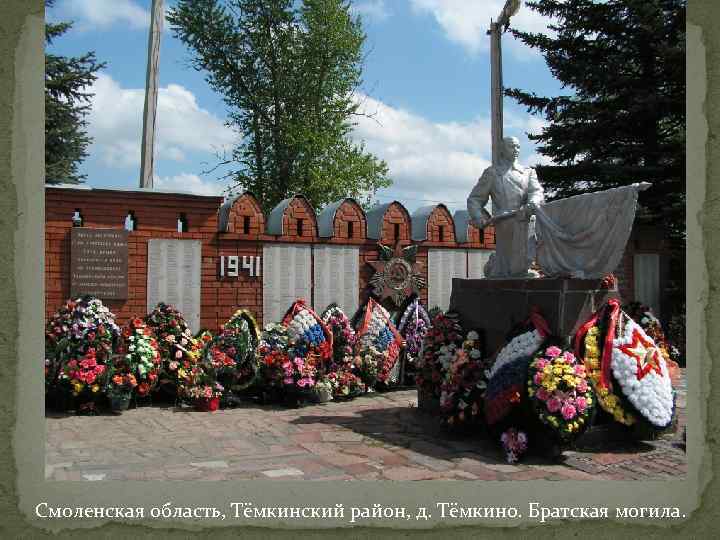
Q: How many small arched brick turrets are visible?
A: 6